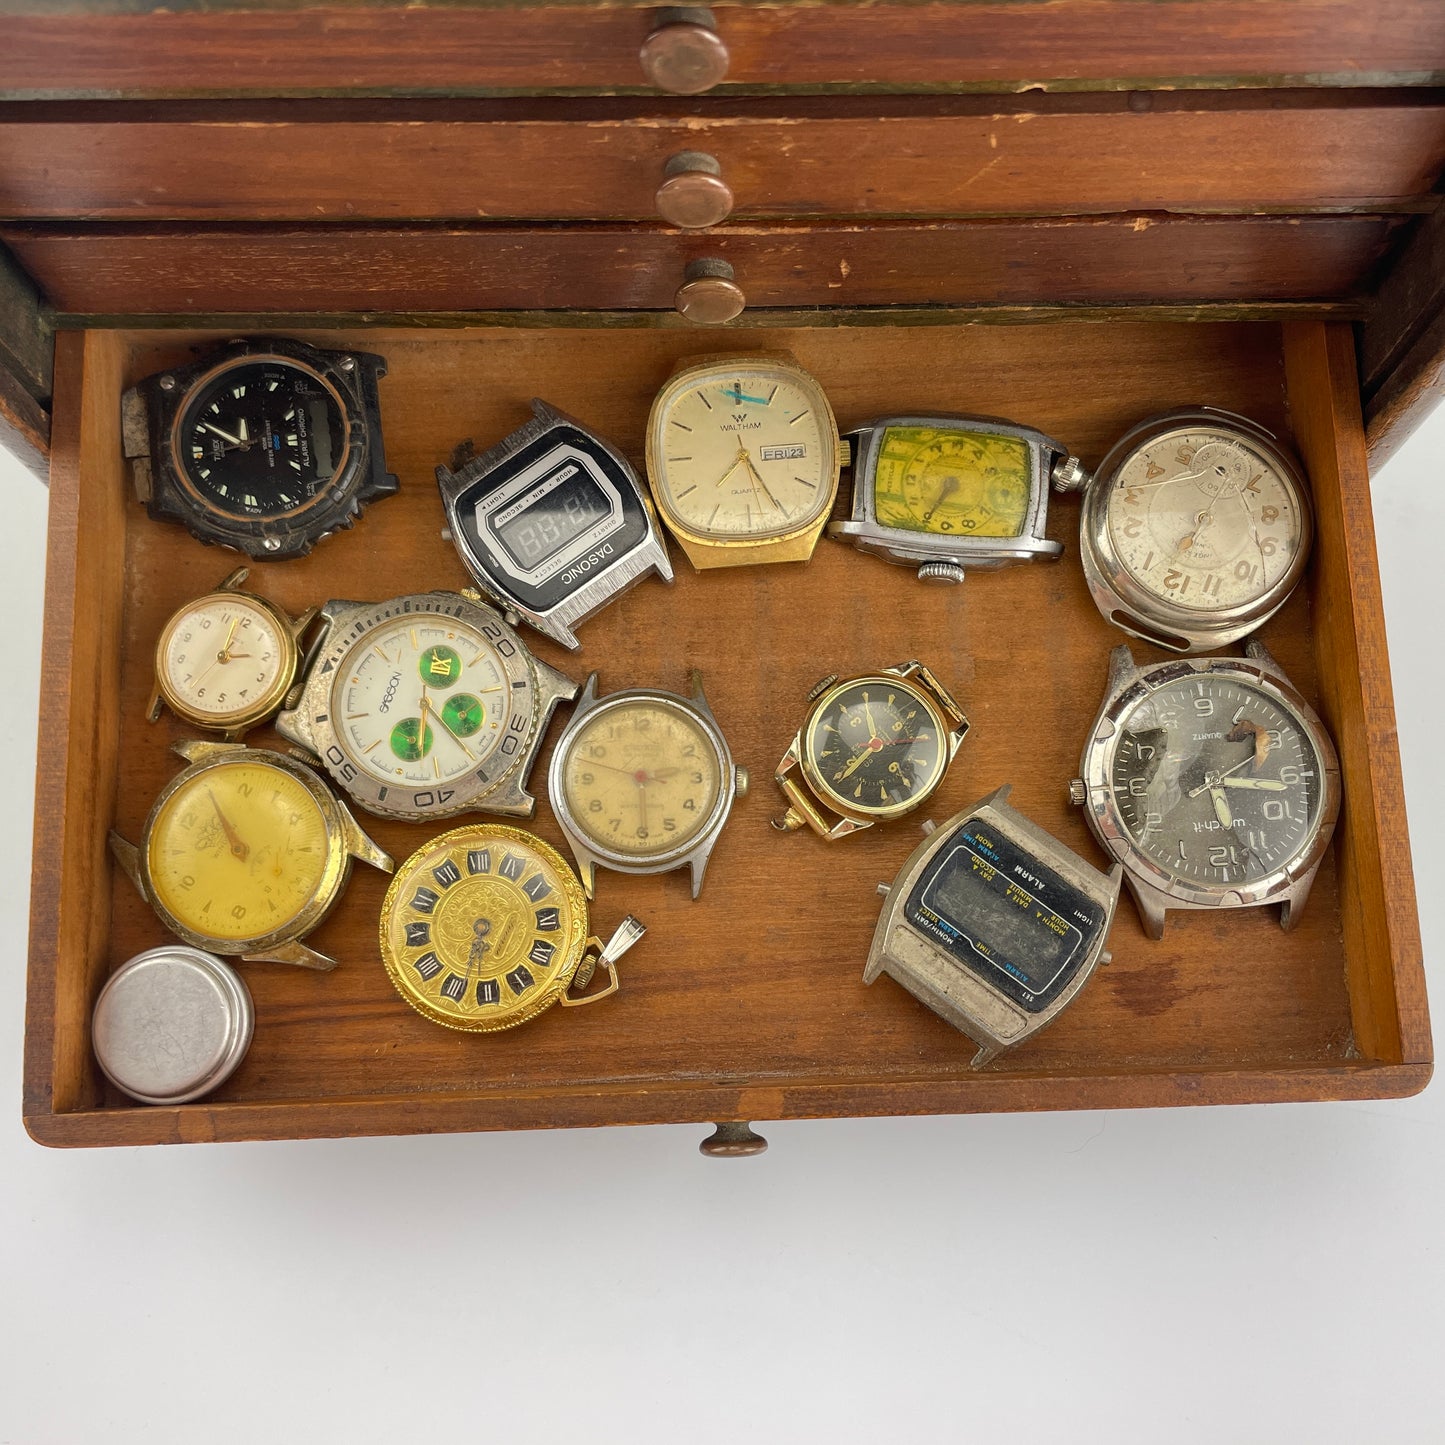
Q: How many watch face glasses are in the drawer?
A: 13